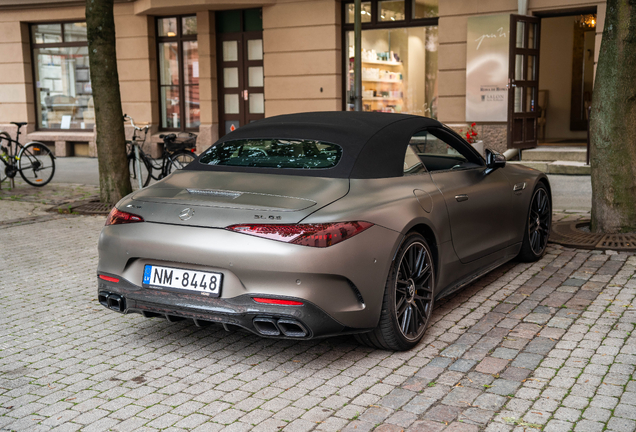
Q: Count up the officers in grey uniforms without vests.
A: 0